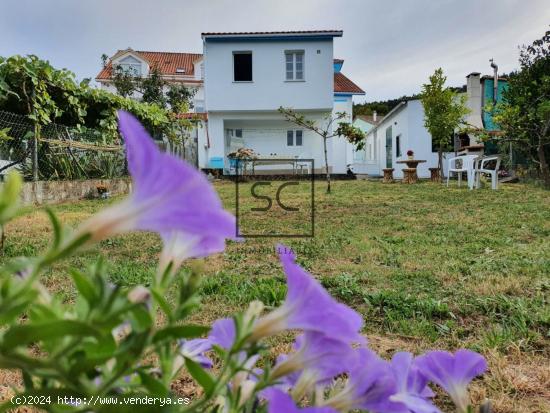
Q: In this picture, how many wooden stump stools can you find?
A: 3